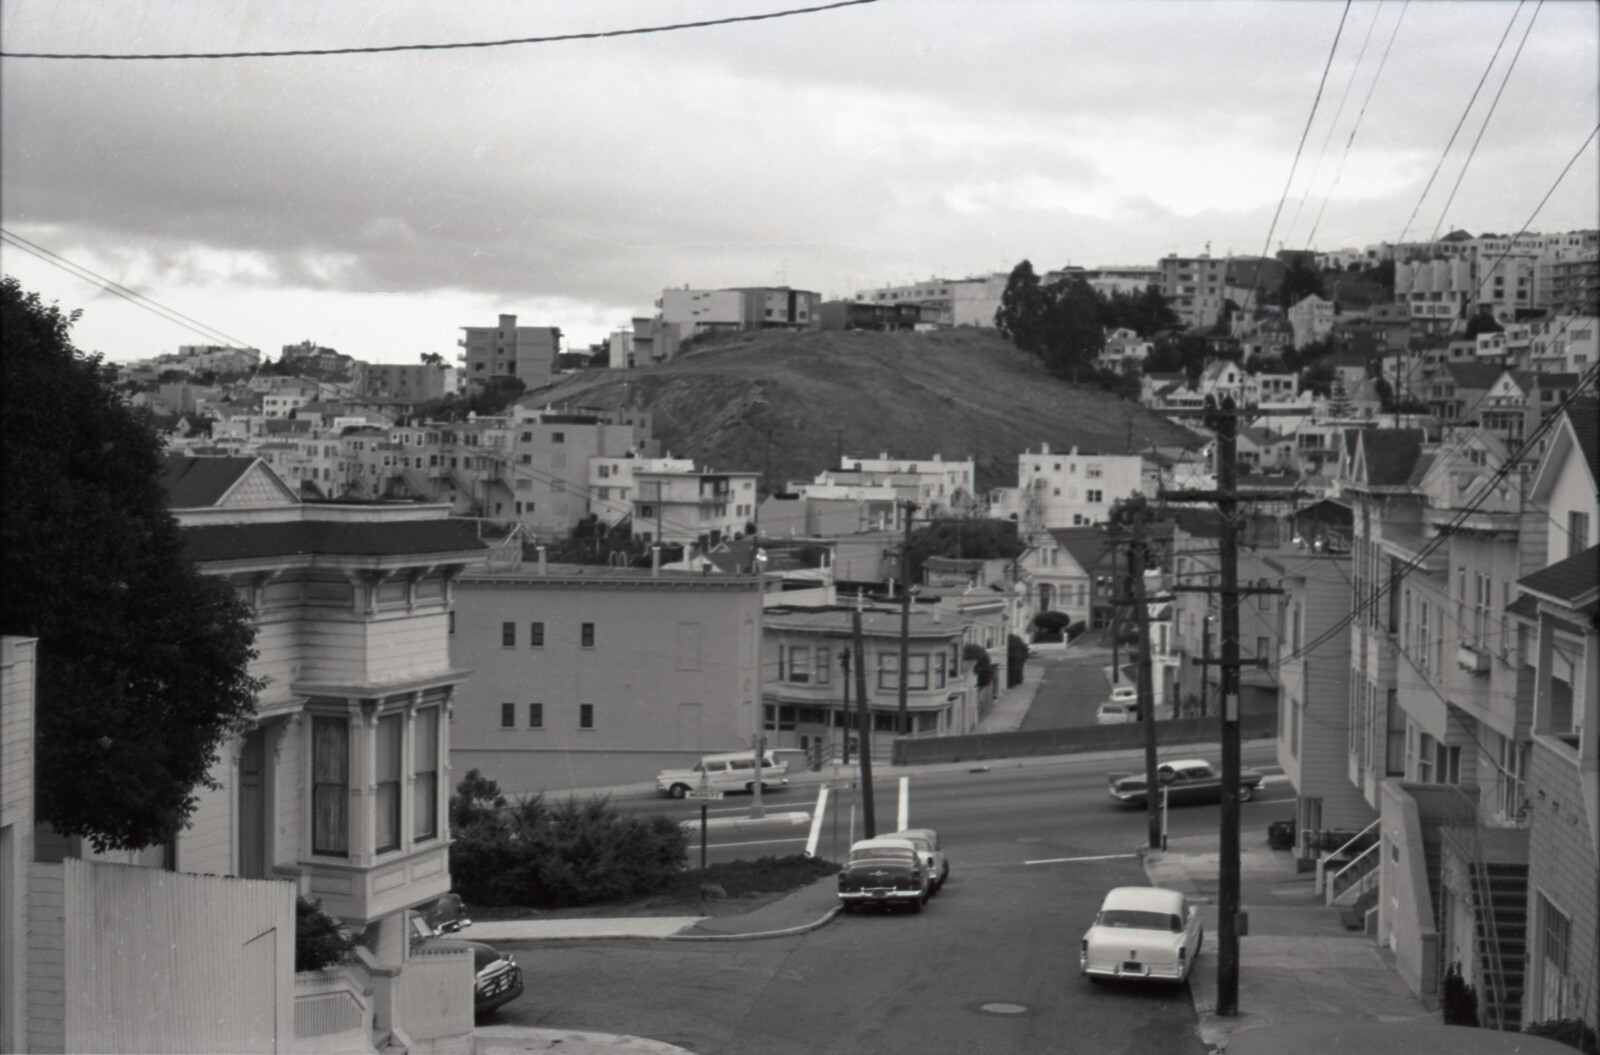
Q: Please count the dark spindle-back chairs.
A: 0